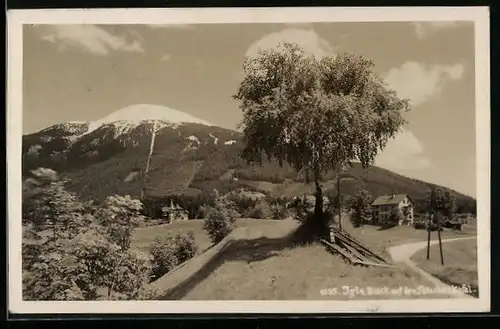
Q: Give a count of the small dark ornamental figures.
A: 0